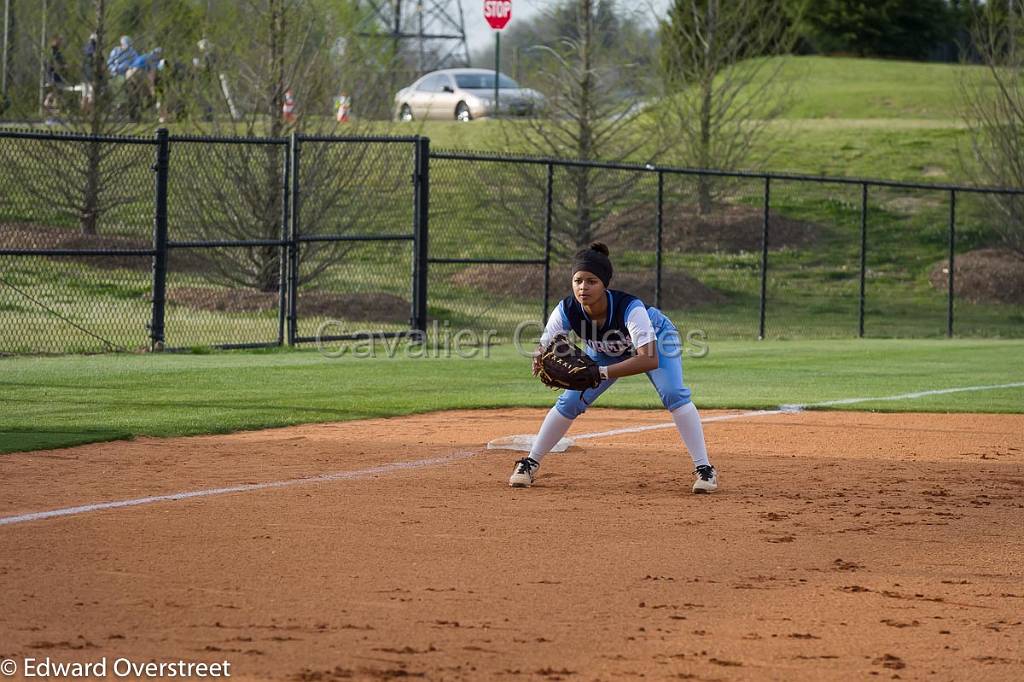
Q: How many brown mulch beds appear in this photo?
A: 5